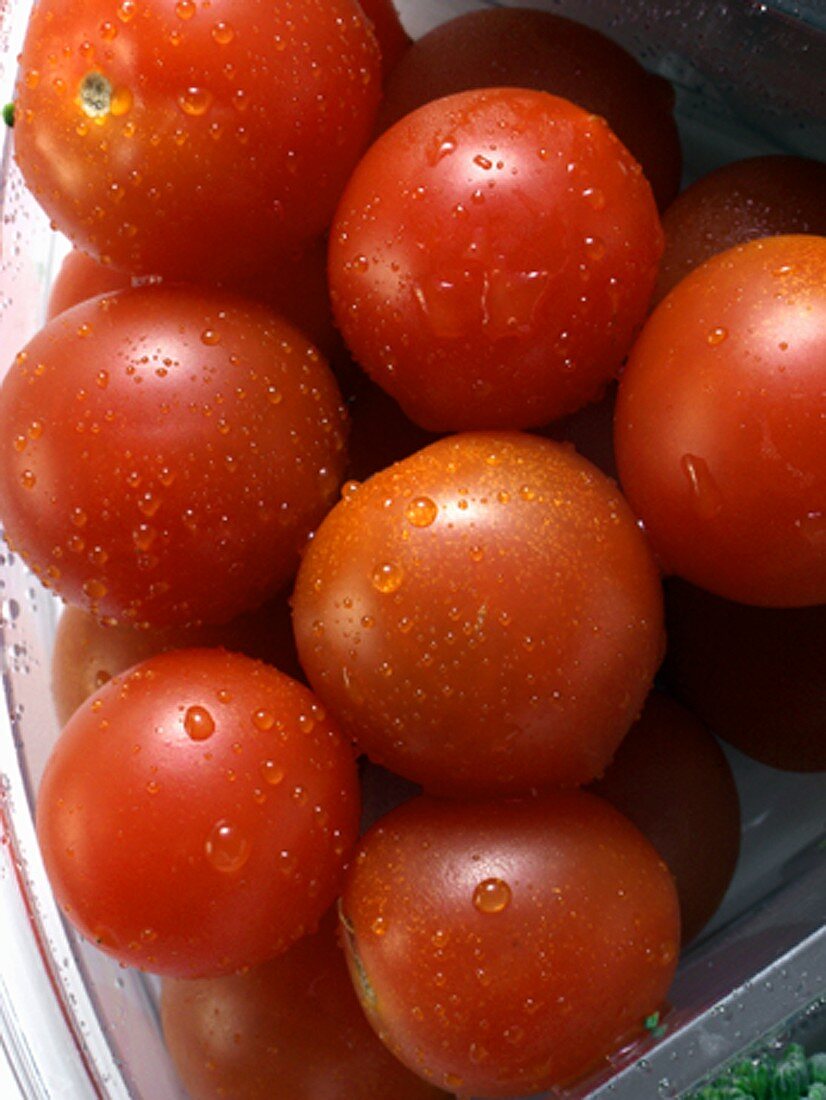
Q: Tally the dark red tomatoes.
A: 4